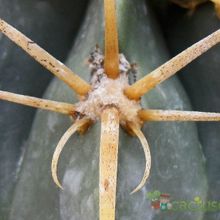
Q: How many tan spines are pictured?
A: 8